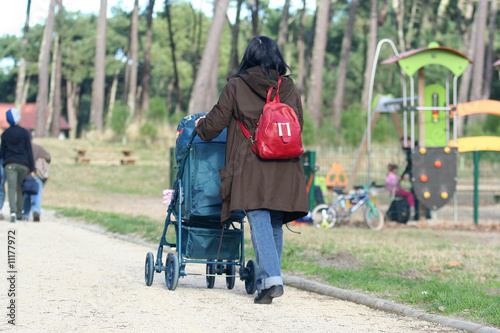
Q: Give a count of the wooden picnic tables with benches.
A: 1